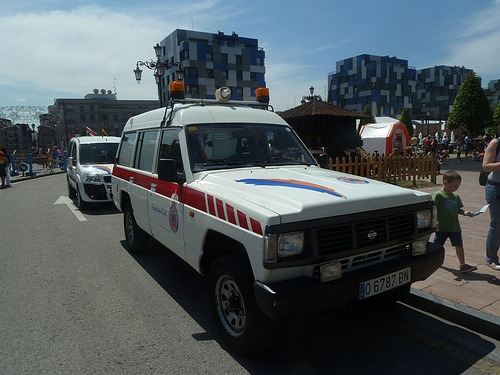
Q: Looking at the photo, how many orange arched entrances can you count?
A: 1